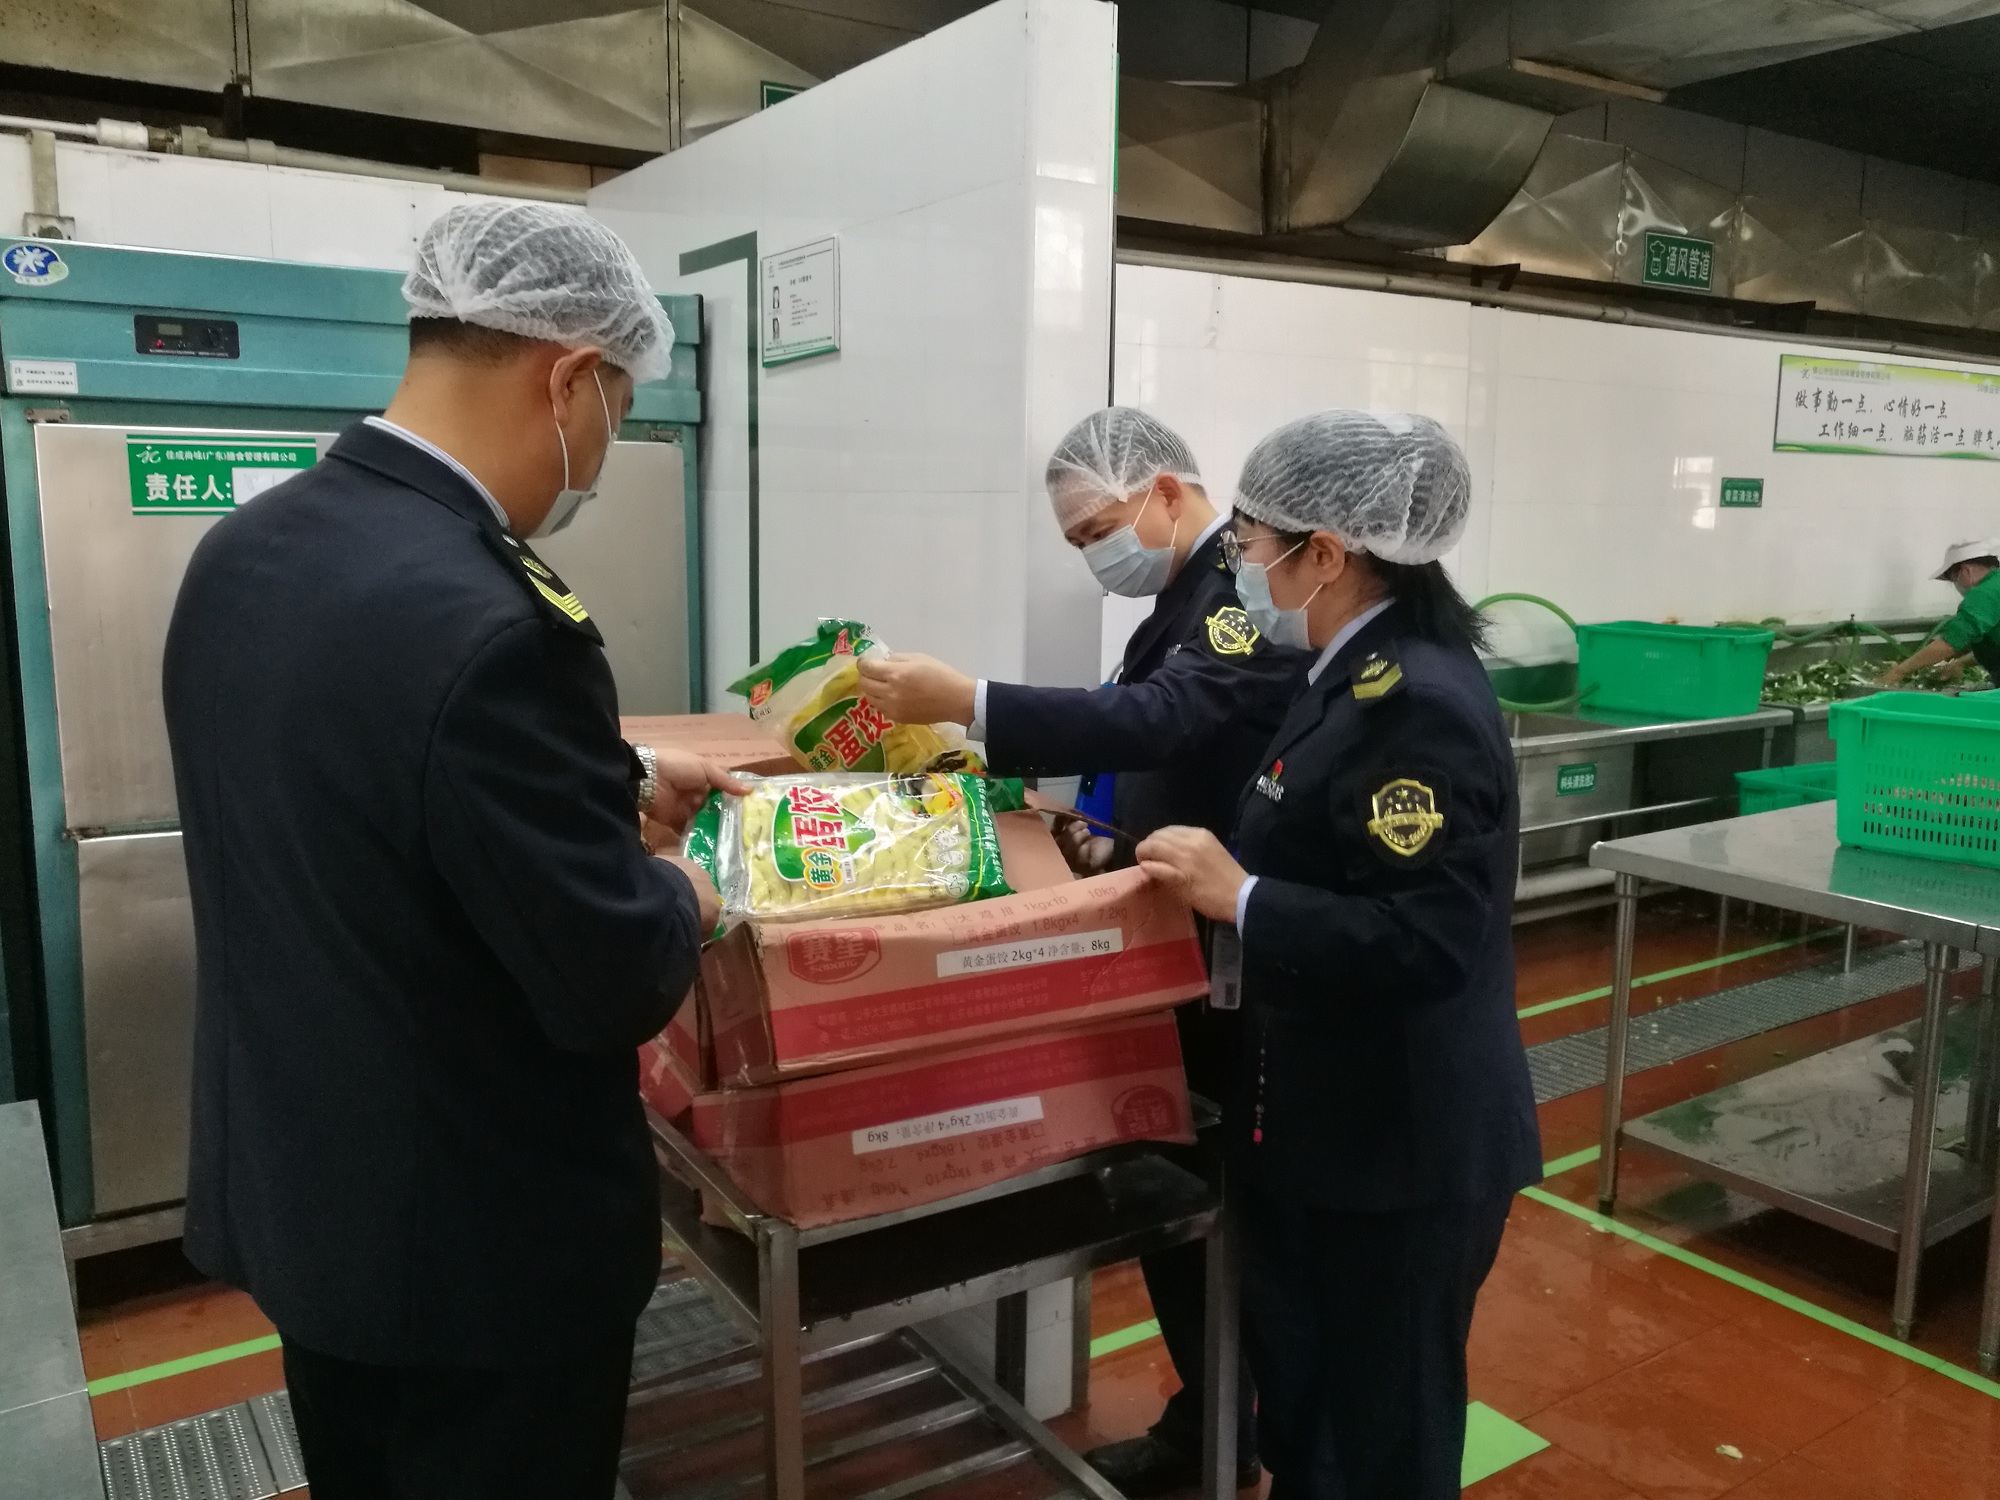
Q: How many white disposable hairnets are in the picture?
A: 3